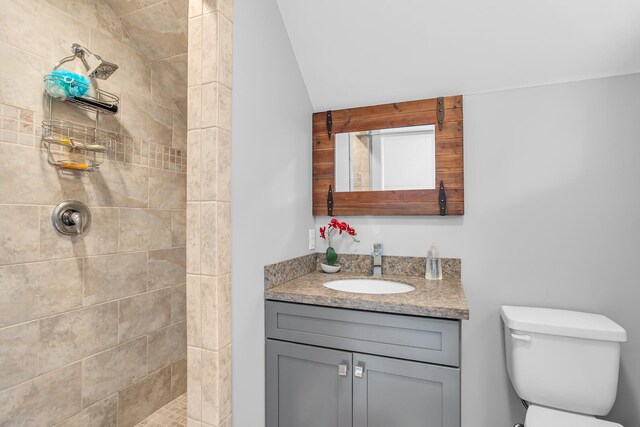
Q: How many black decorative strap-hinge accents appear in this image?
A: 4